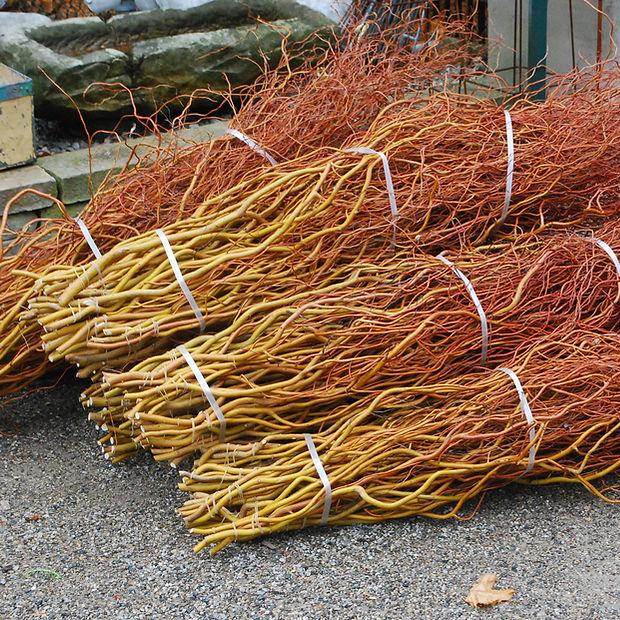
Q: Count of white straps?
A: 10